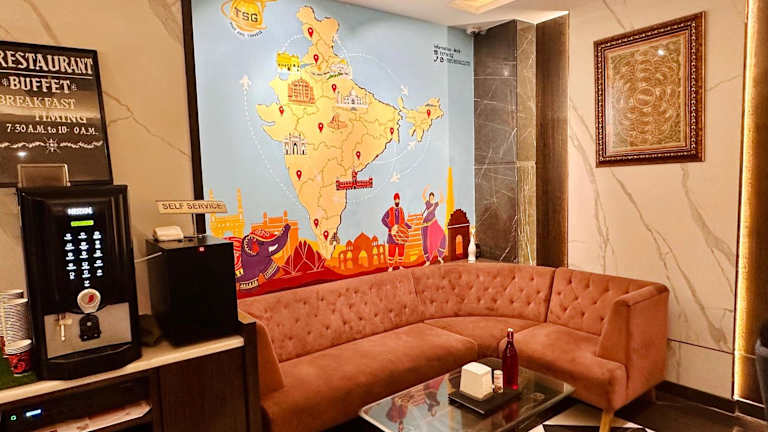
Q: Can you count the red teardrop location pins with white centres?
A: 11